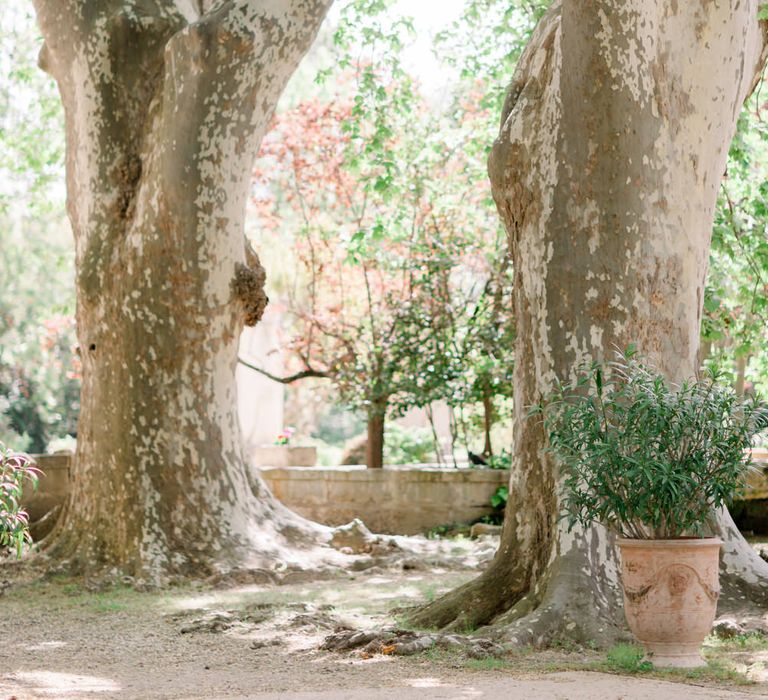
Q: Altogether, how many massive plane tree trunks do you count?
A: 2